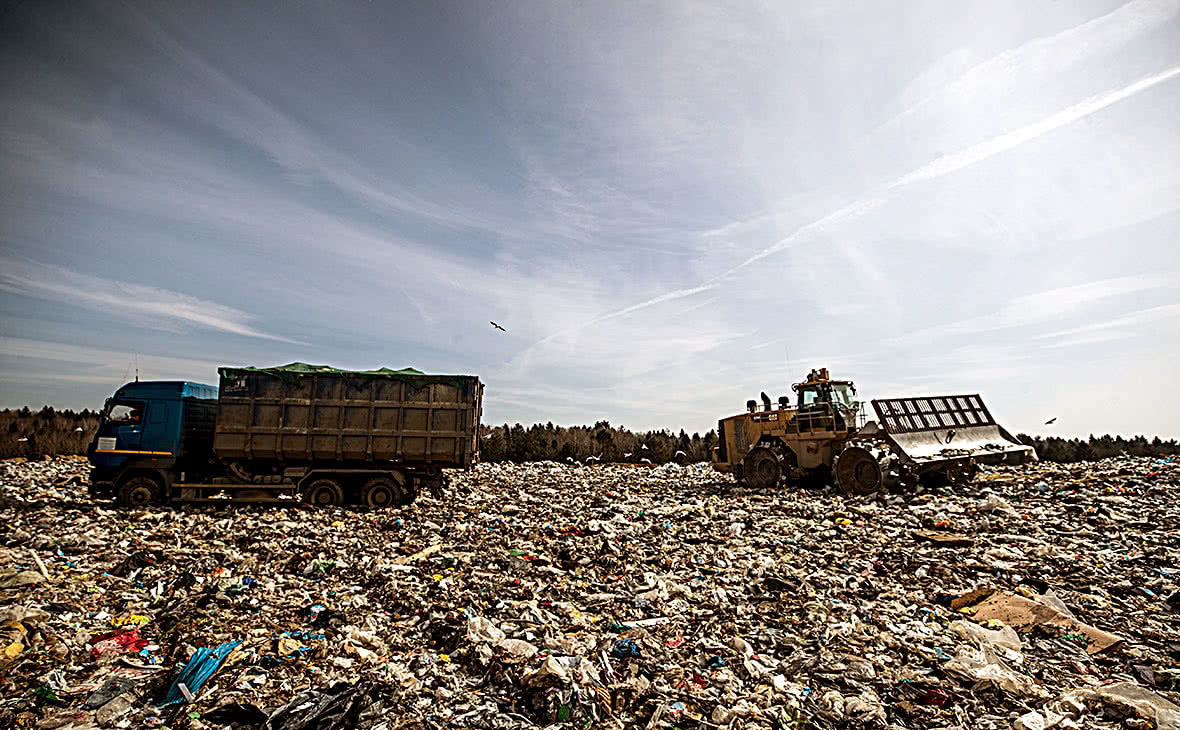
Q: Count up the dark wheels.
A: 5